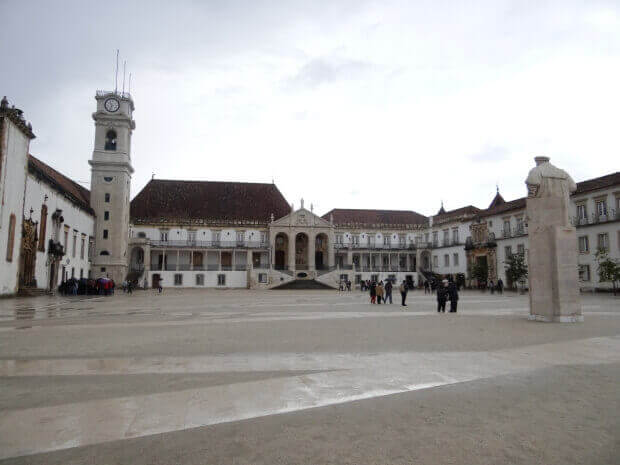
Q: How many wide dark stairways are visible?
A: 1